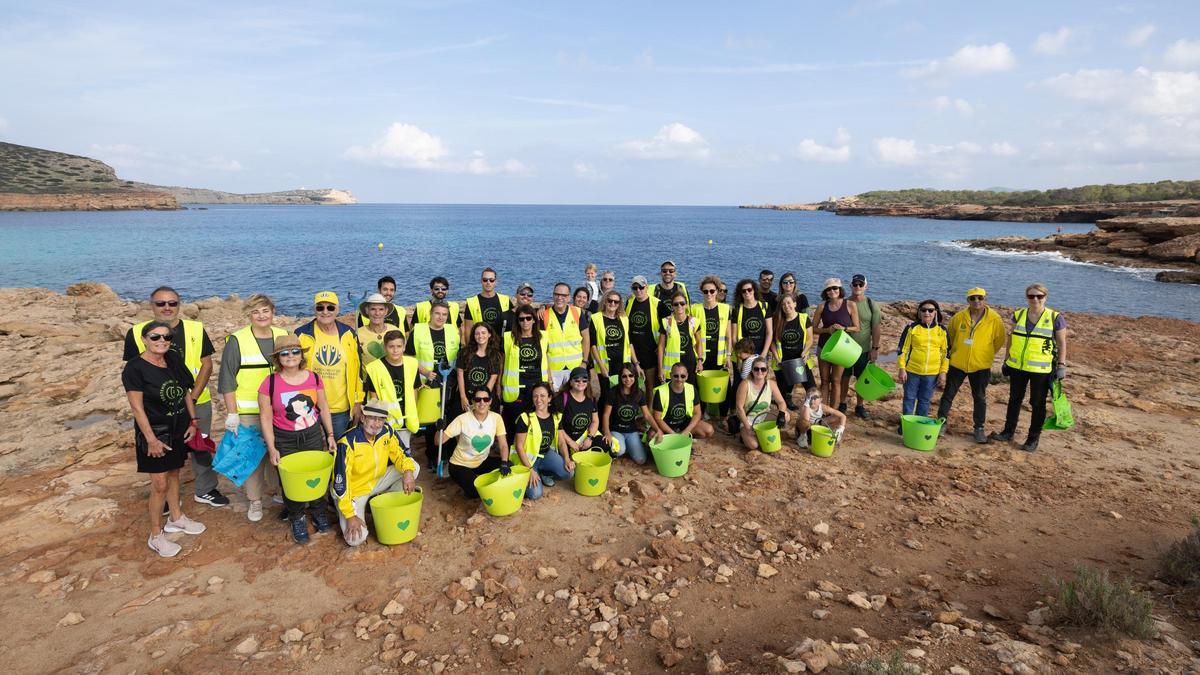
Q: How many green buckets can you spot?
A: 12